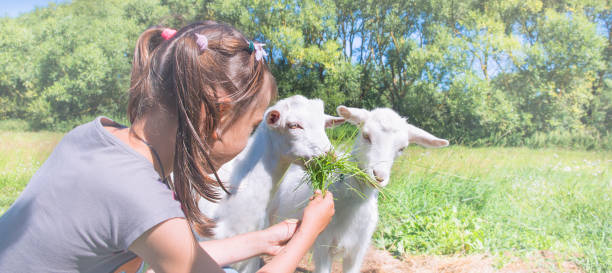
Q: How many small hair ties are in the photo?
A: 3